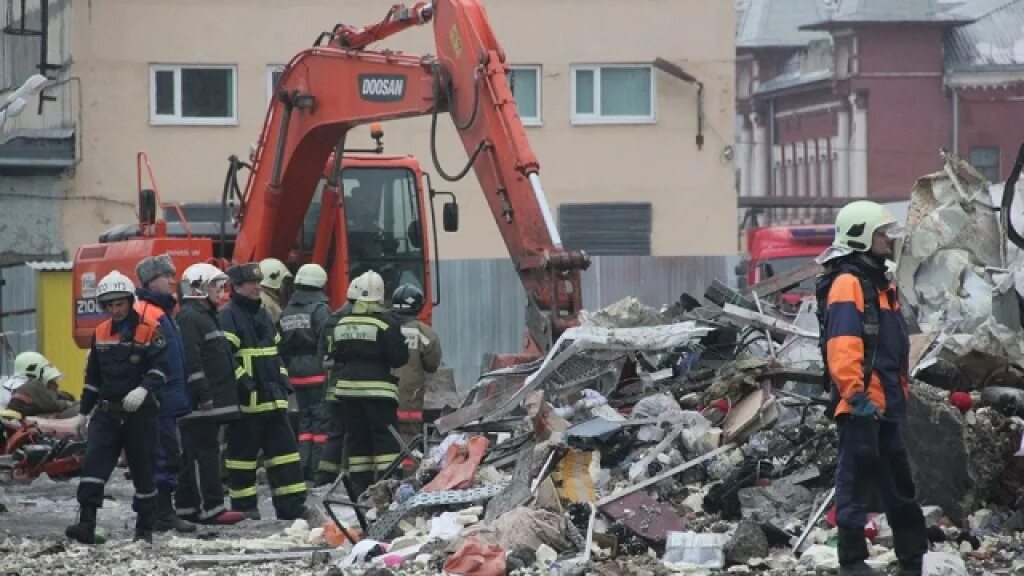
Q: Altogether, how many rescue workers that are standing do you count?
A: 10